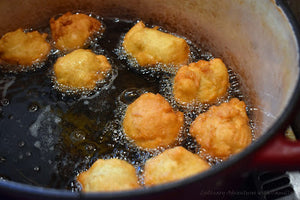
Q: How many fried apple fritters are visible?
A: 9